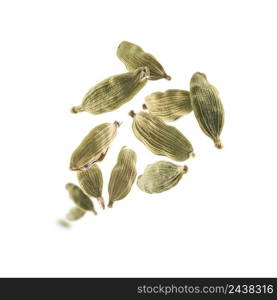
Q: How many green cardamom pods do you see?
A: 12